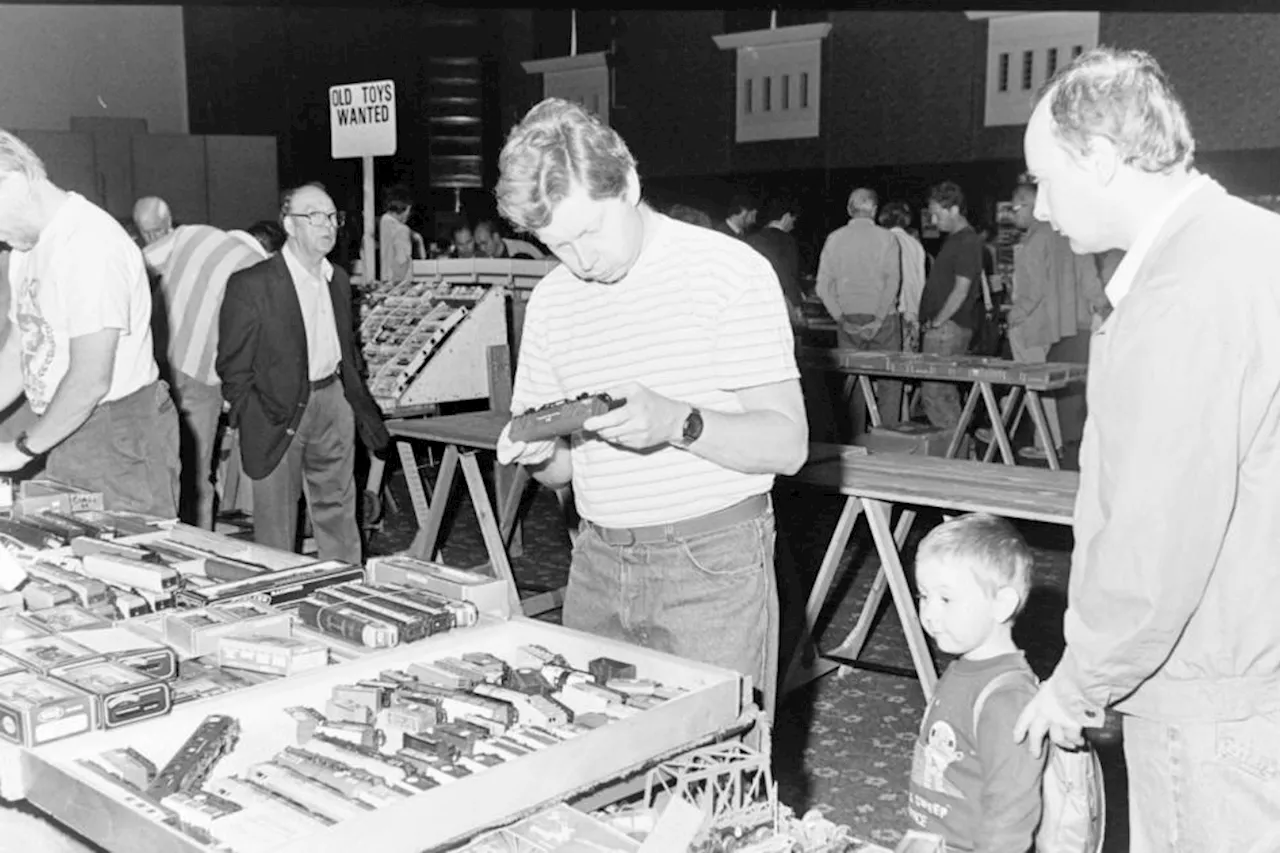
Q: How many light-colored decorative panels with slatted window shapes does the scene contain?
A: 3